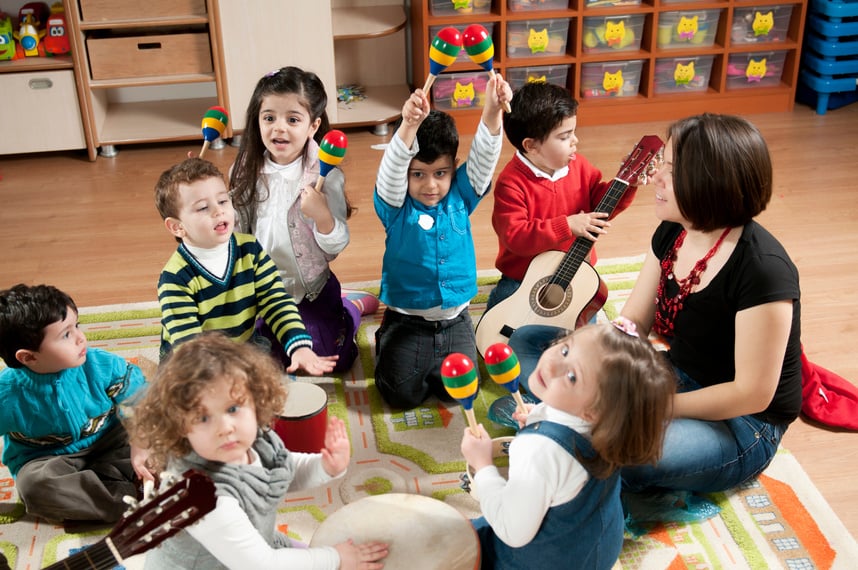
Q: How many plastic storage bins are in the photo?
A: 15